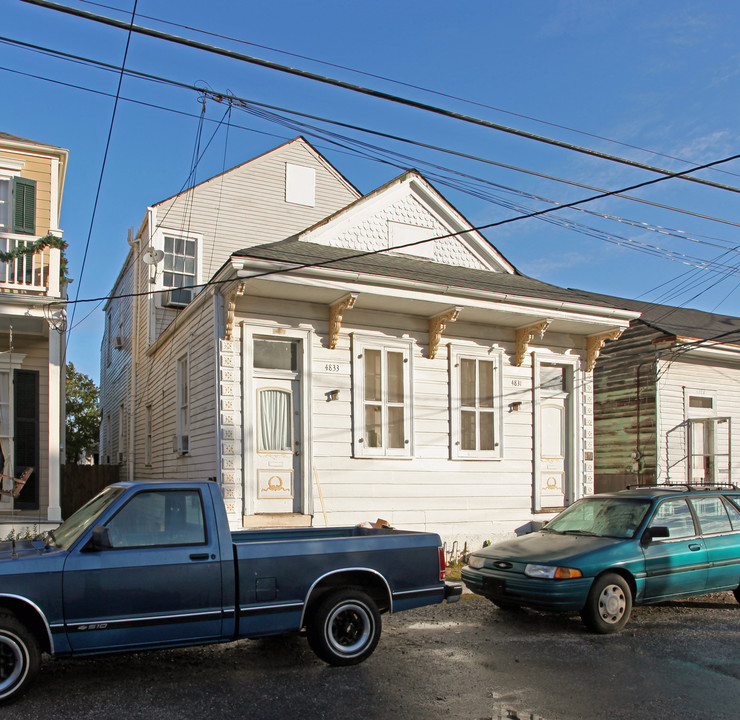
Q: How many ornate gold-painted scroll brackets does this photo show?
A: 5